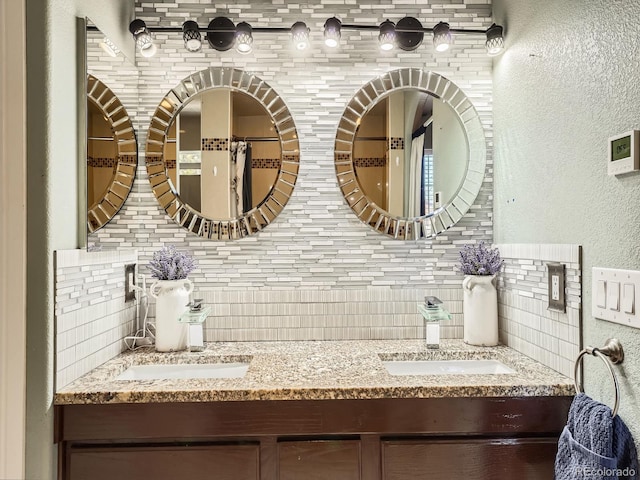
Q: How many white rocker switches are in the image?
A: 3